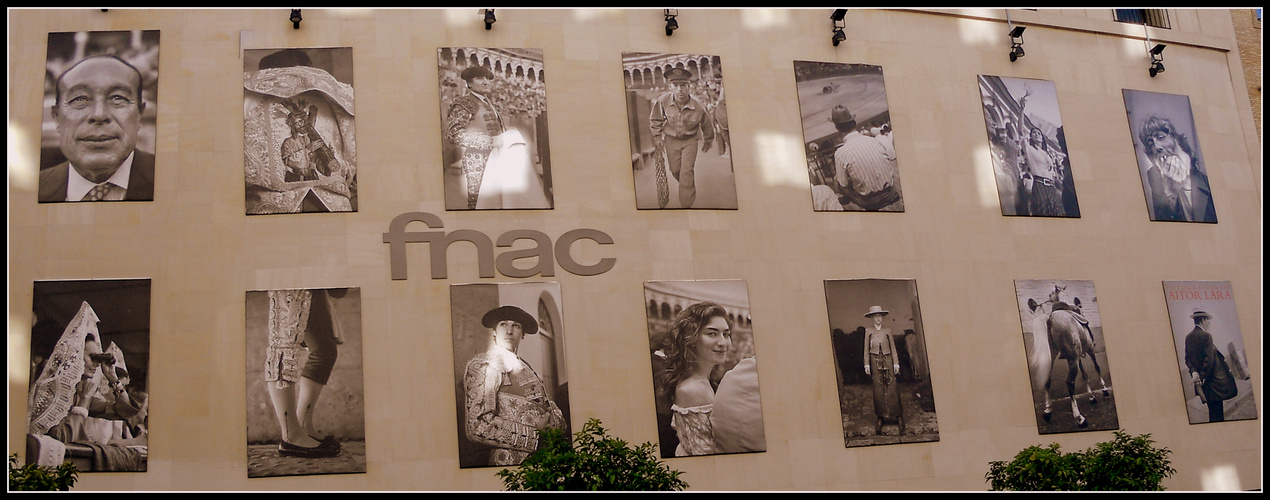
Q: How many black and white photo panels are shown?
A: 14